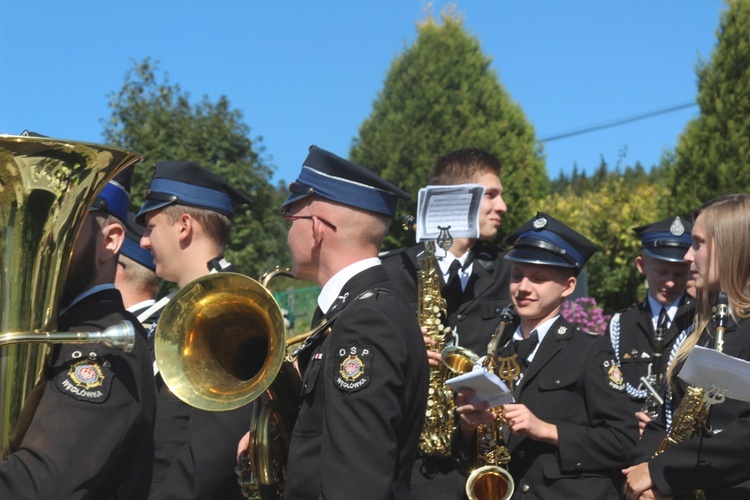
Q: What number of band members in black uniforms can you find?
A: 8